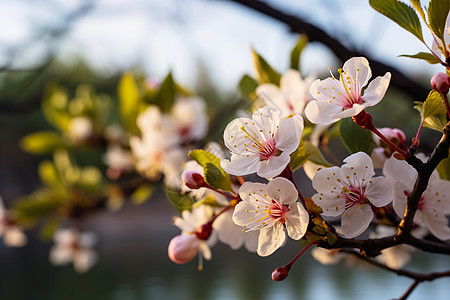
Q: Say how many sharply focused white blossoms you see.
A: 4